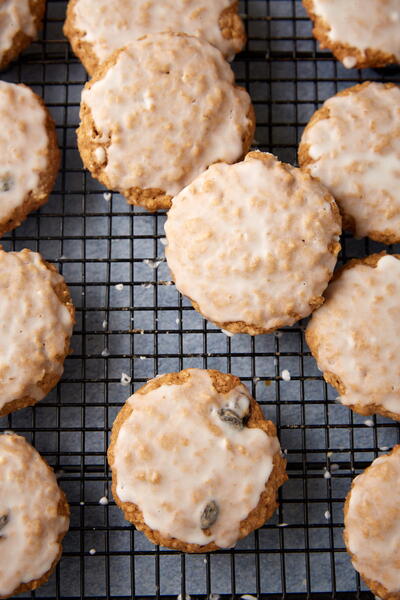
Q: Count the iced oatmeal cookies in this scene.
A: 12